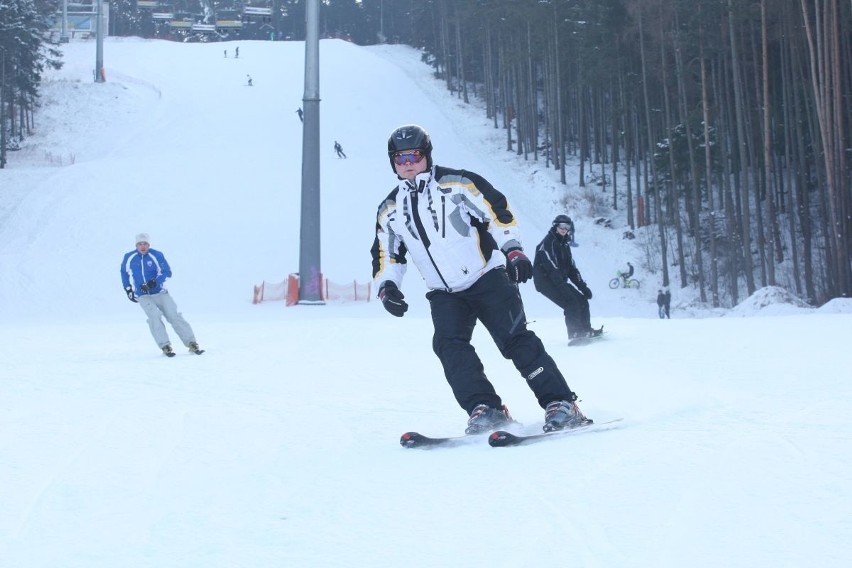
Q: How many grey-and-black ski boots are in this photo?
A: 2